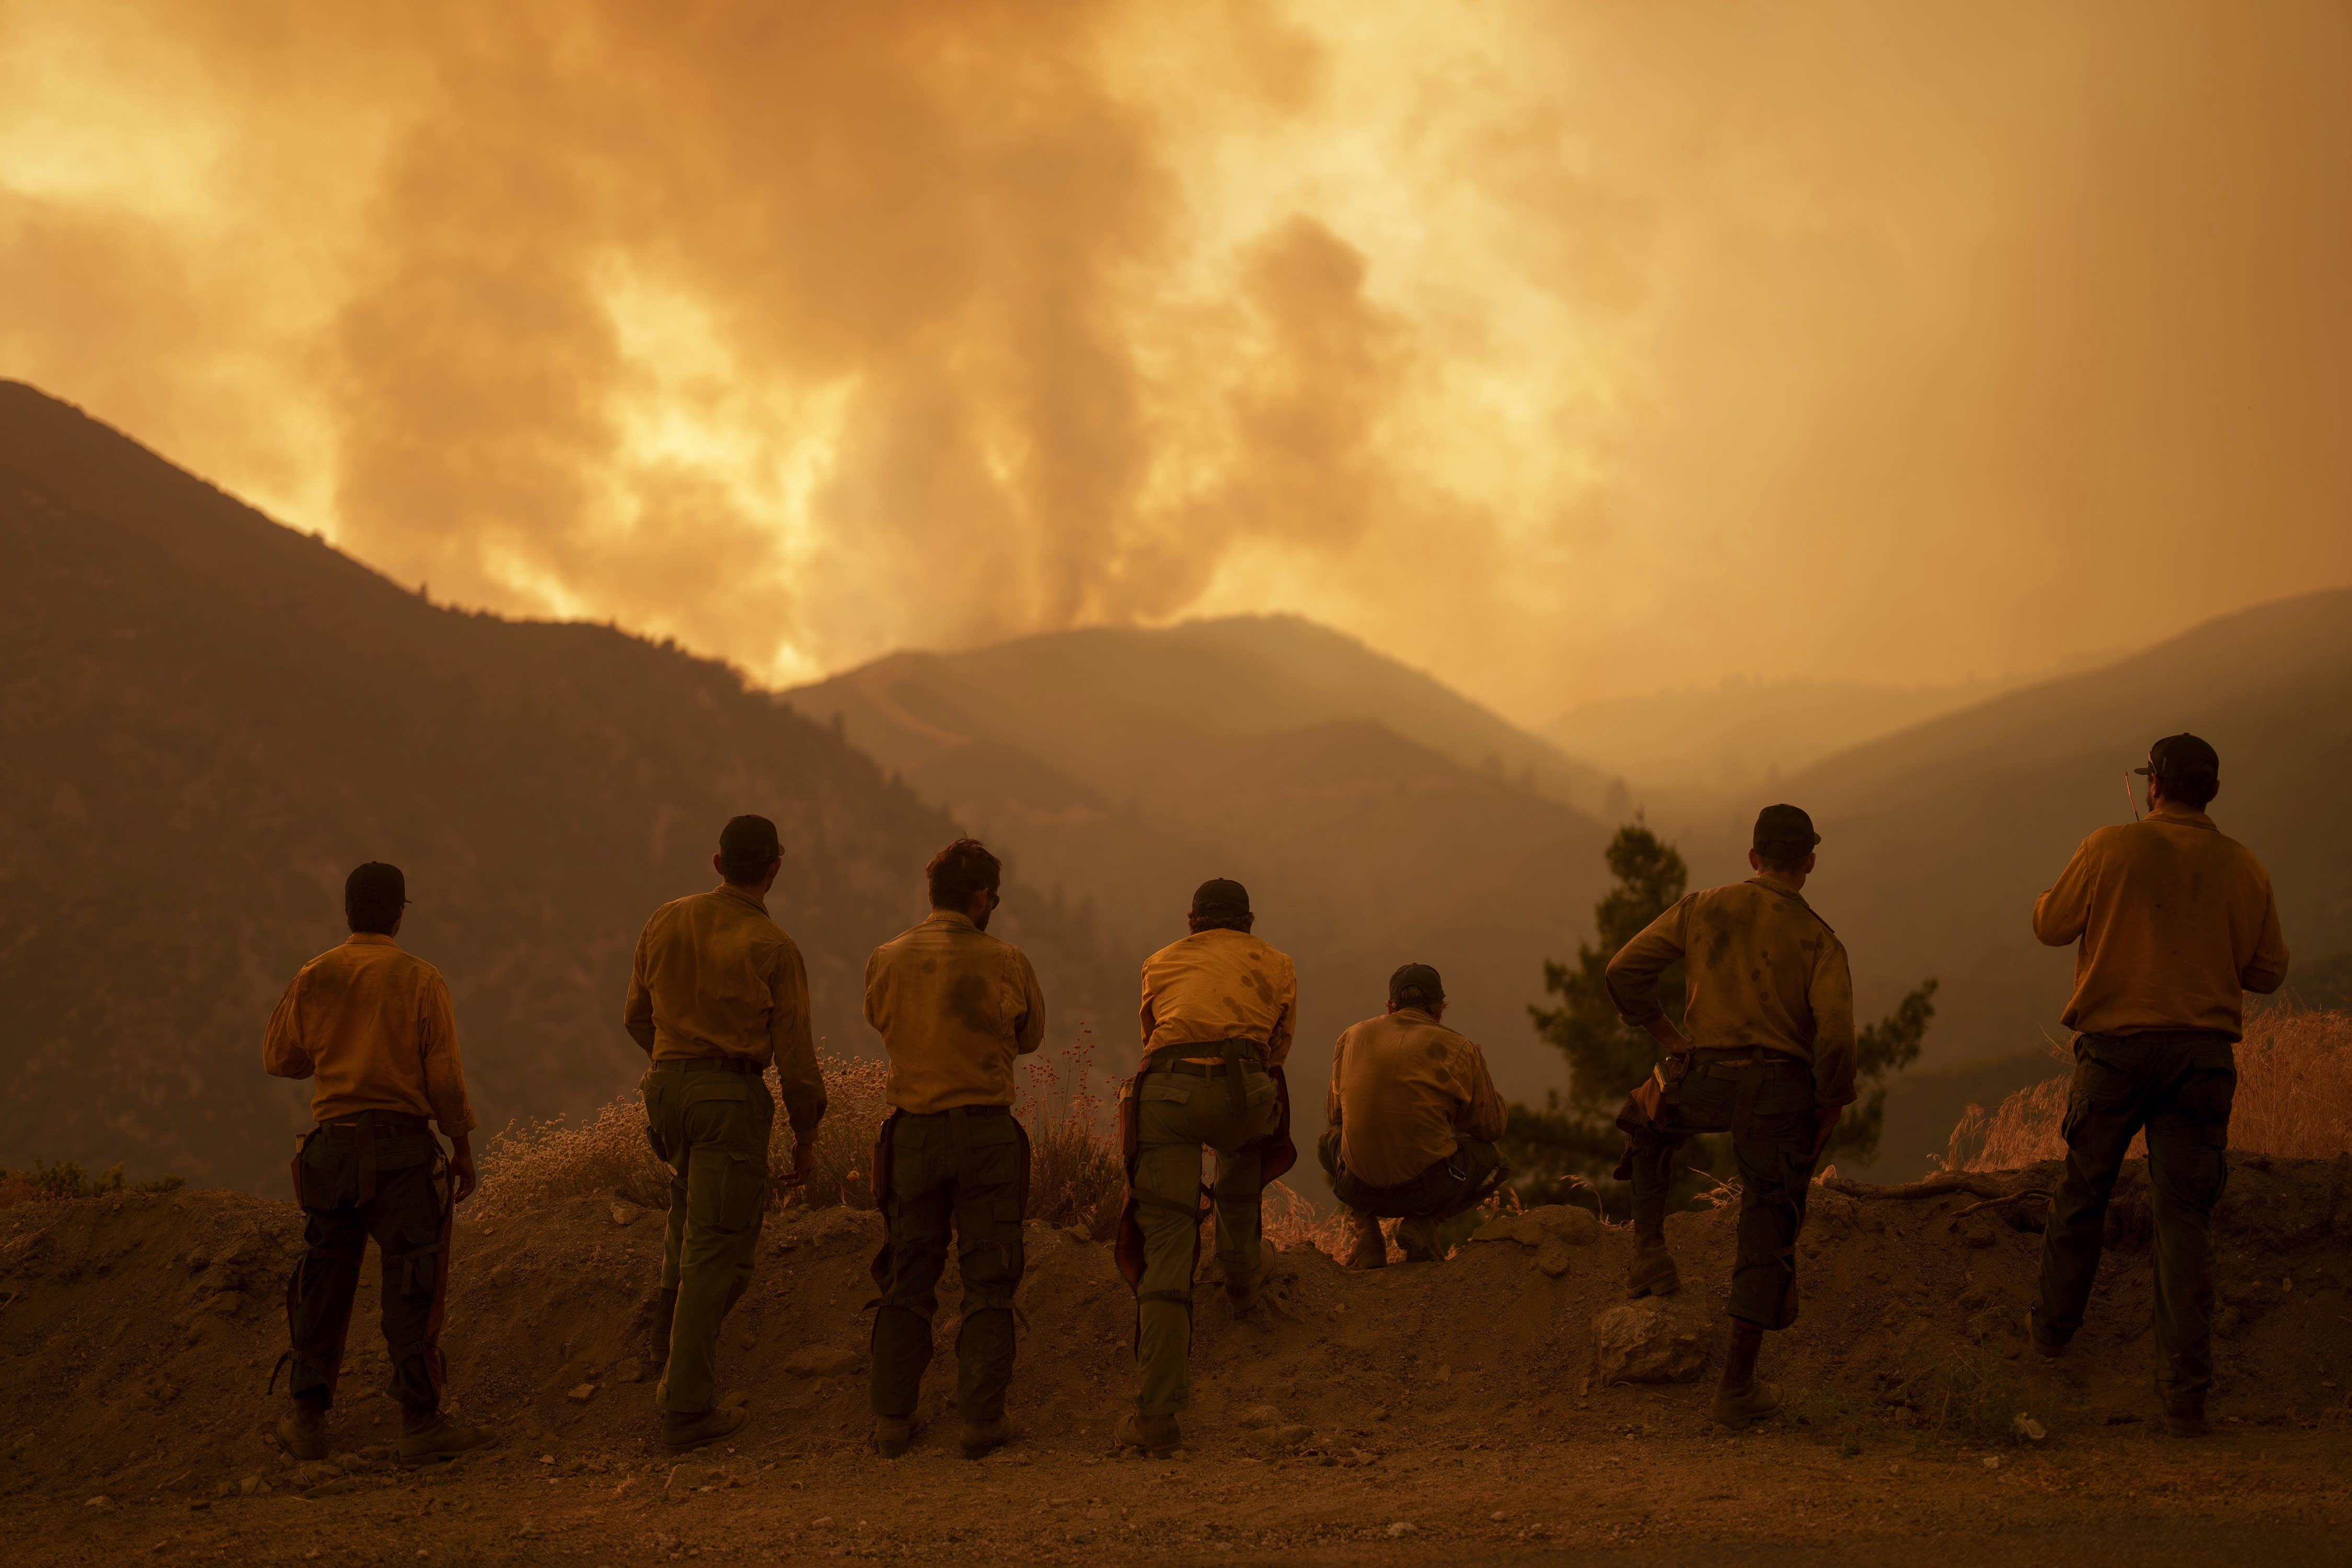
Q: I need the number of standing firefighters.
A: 6